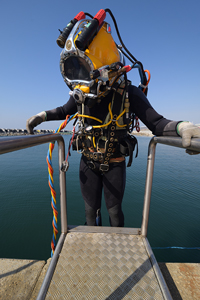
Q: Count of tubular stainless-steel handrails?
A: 2